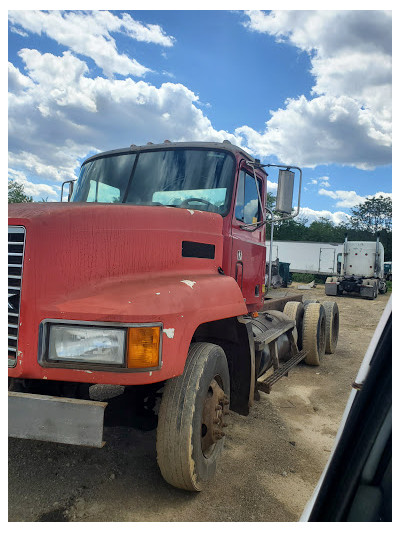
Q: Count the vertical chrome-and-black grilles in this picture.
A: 1